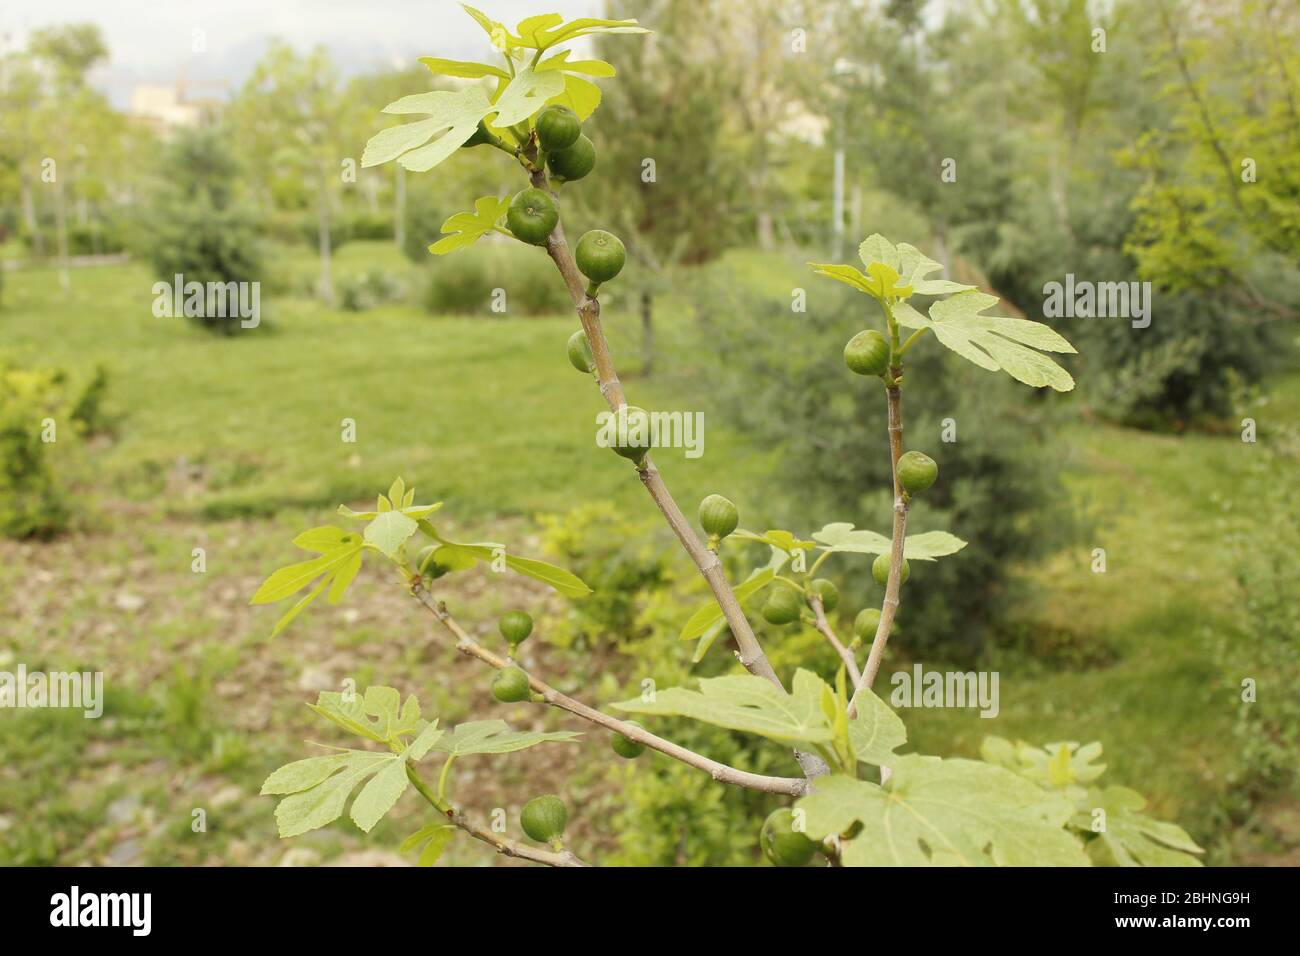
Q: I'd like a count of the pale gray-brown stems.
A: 5